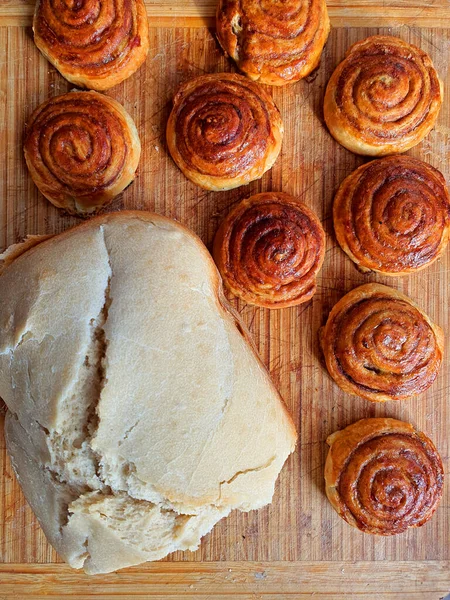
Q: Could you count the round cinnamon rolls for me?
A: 9